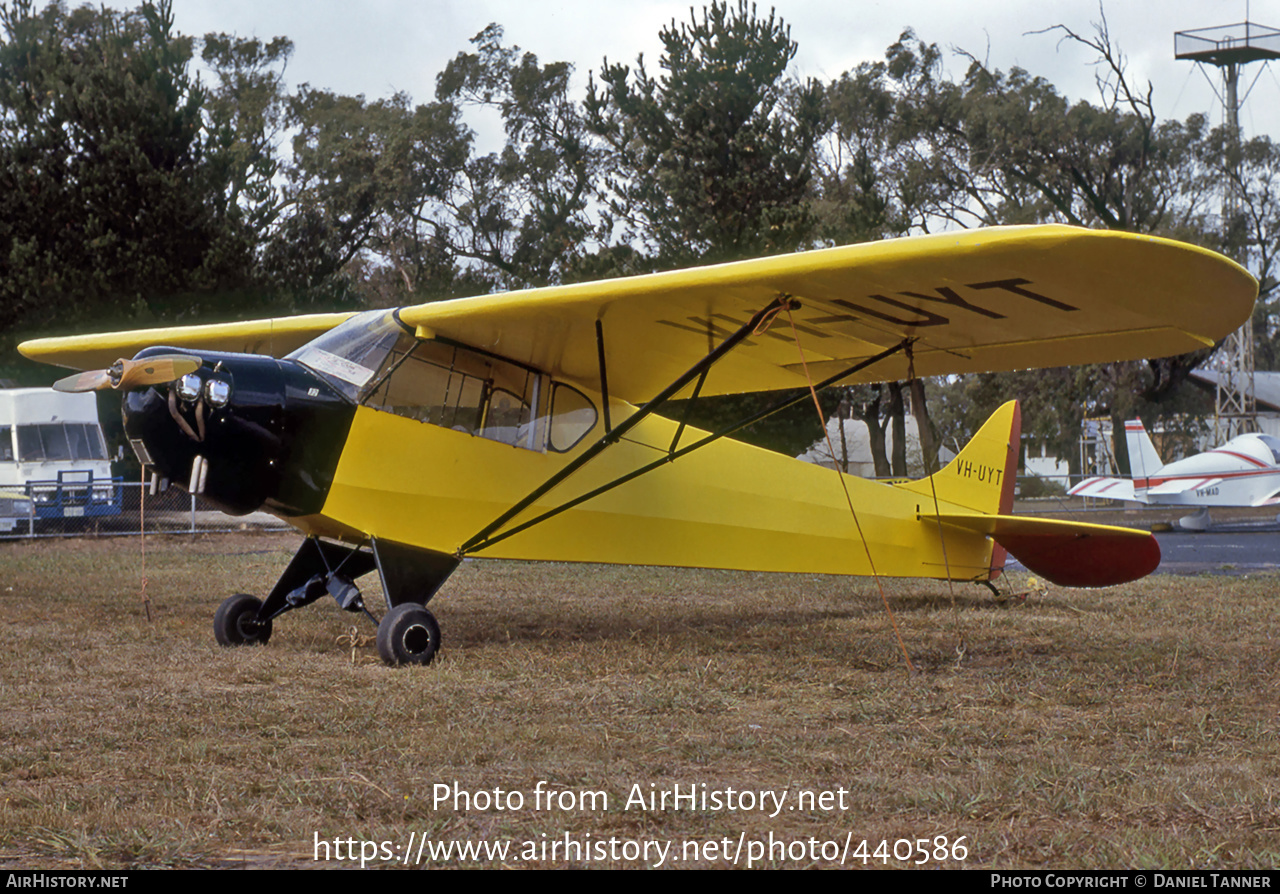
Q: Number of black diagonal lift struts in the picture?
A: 2